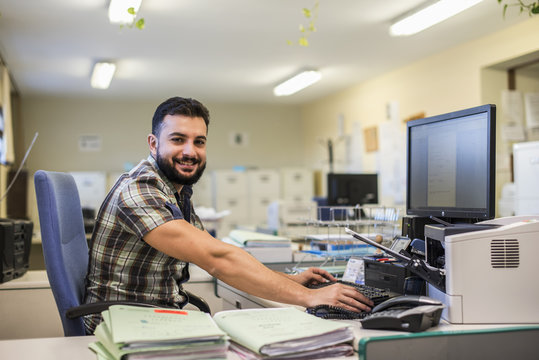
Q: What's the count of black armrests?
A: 2